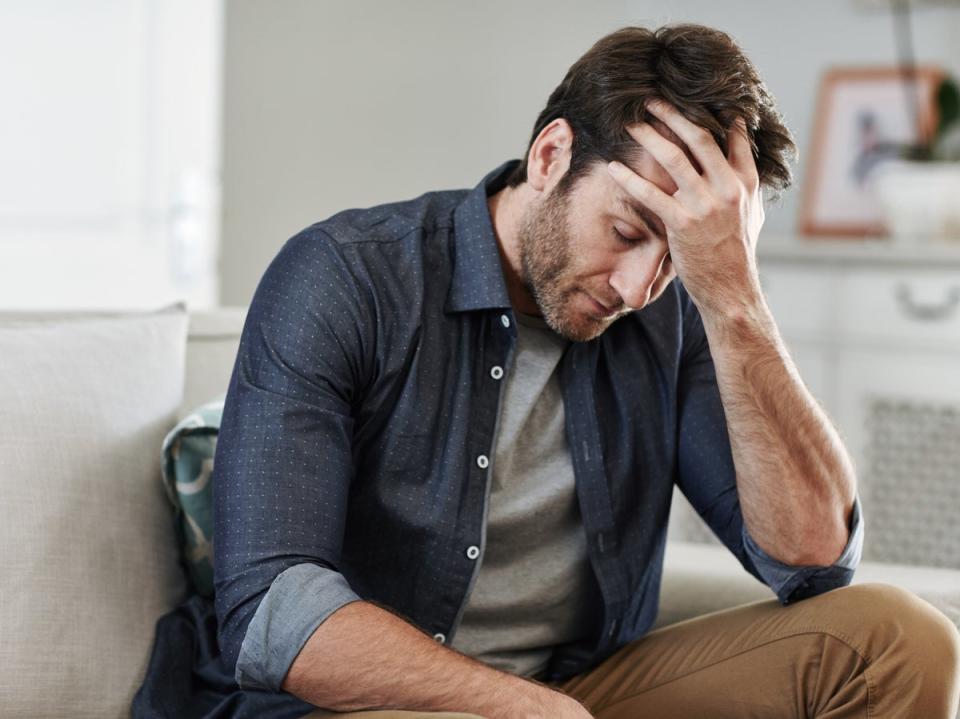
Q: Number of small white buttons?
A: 5